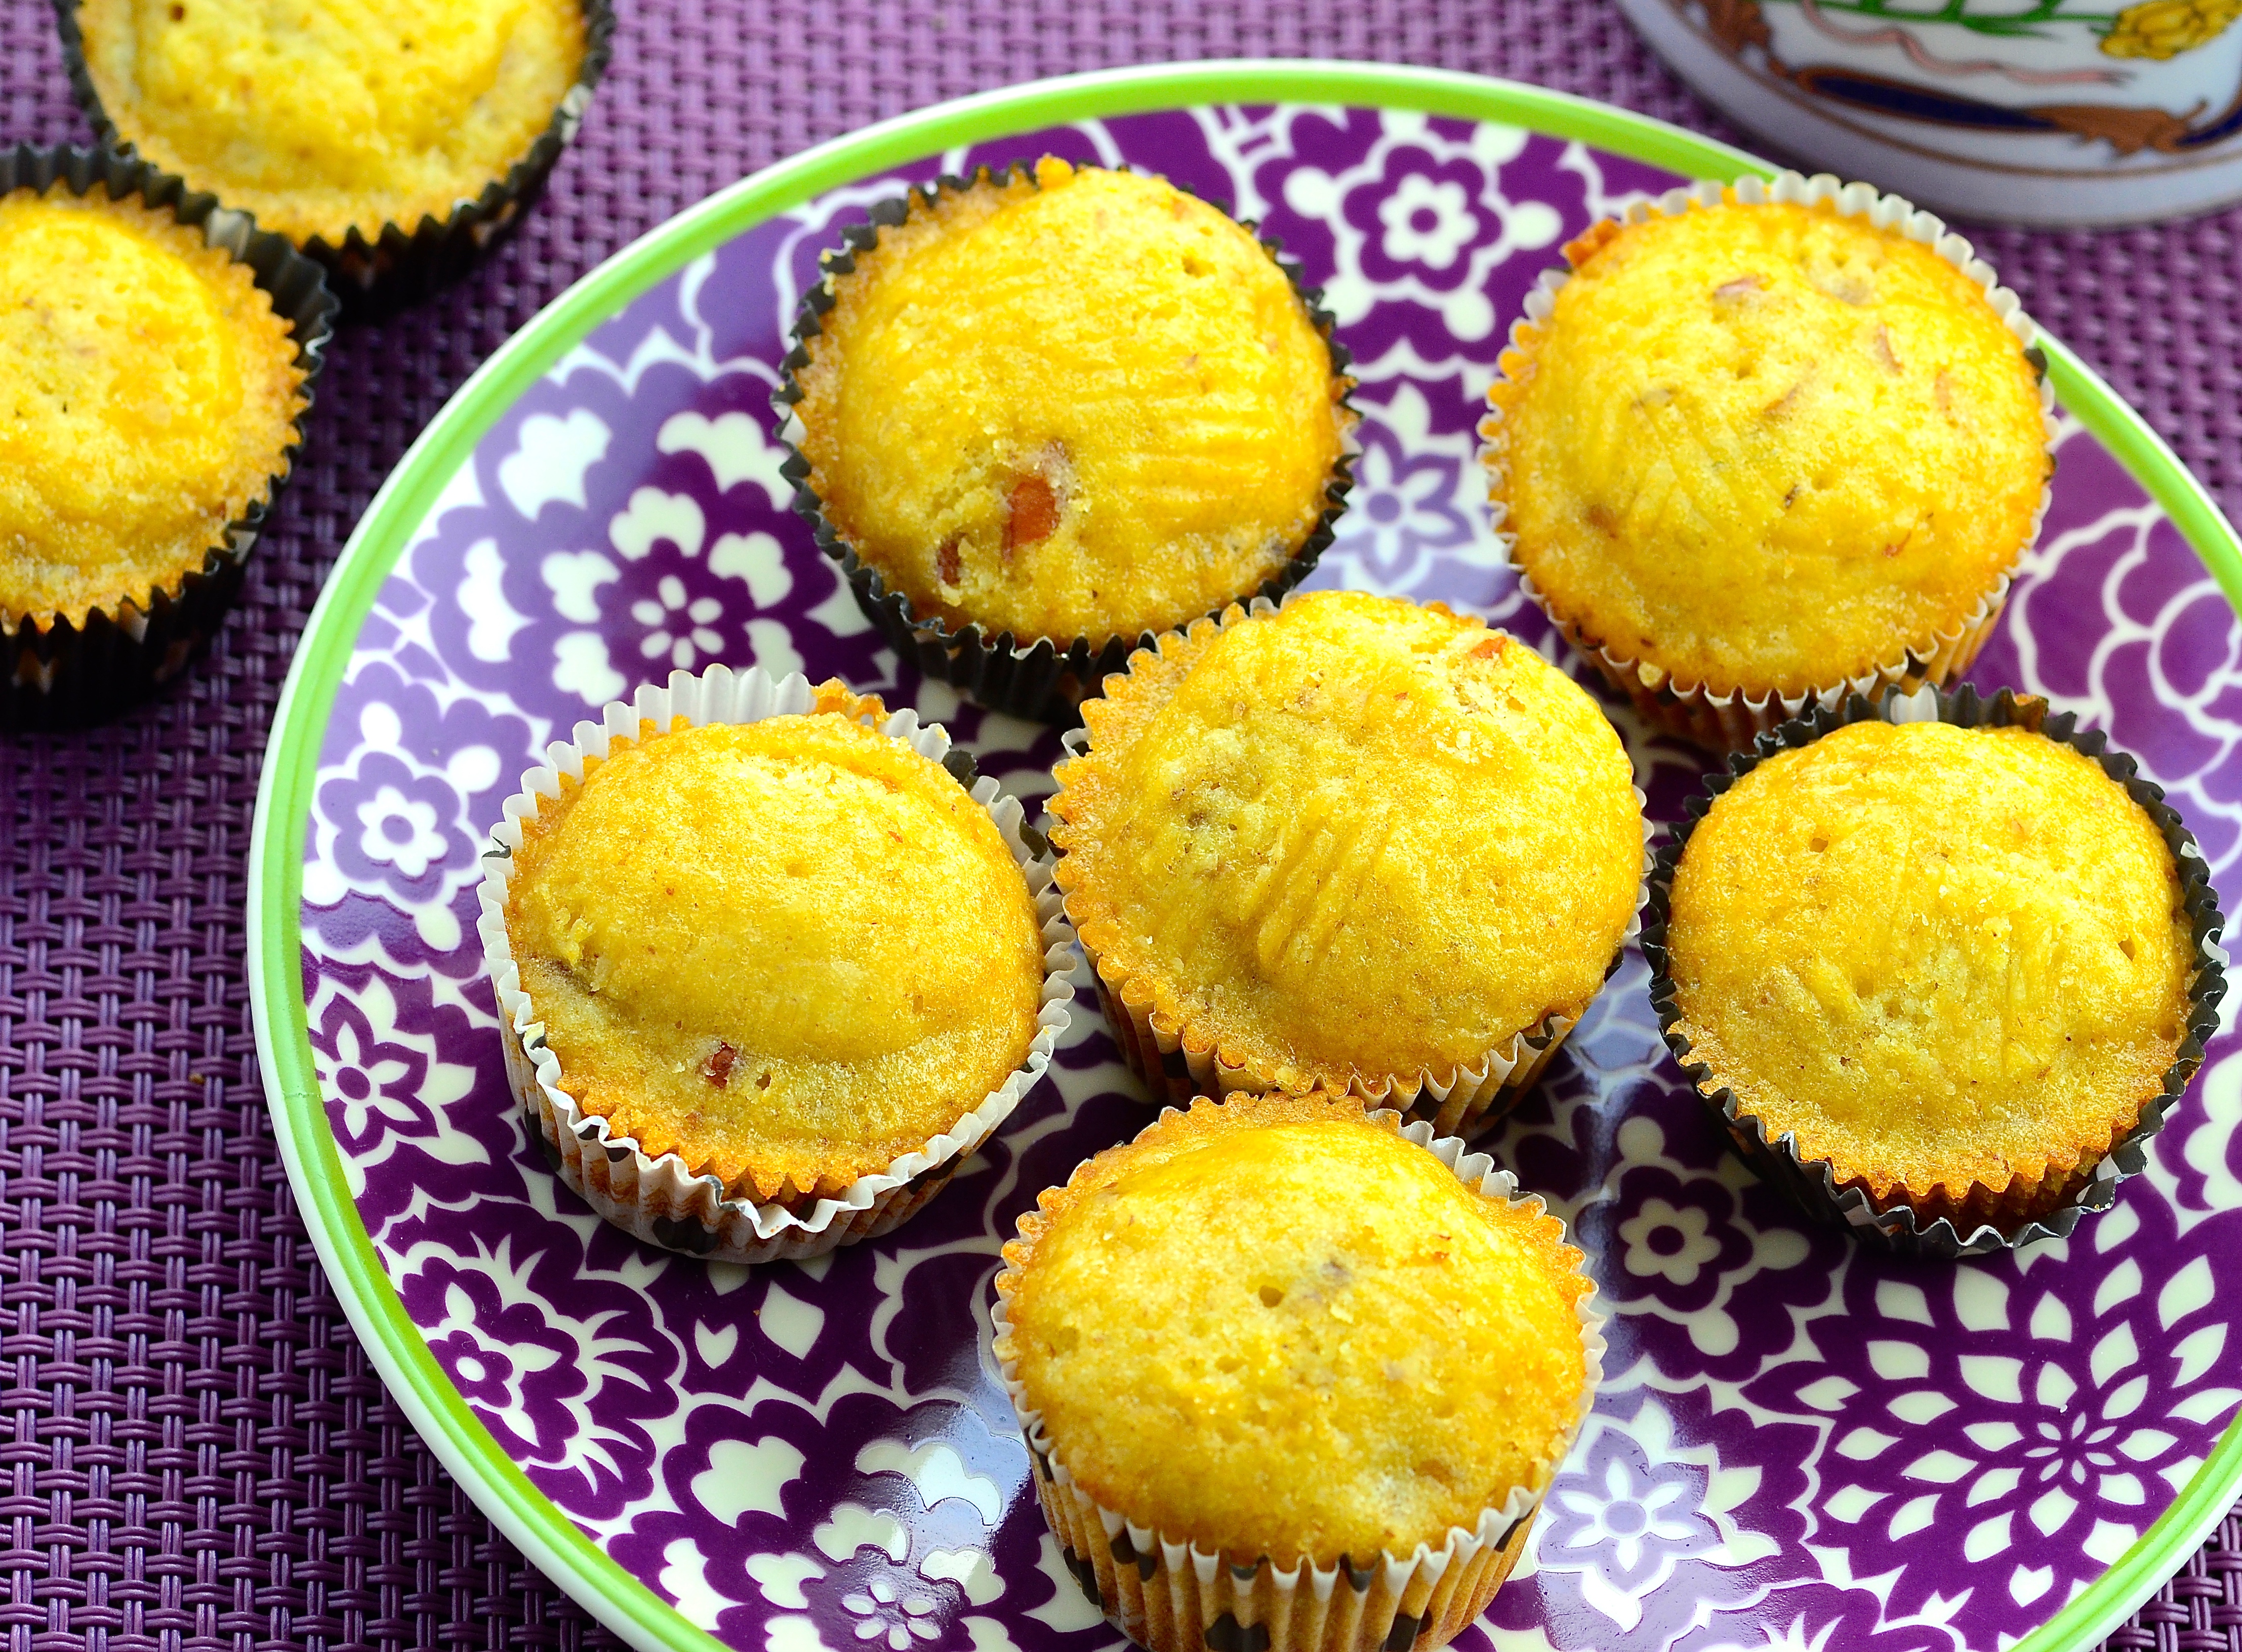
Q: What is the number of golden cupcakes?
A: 8